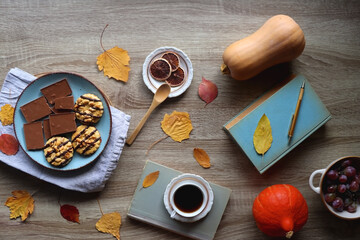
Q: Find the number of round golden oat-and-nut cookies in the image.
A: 3